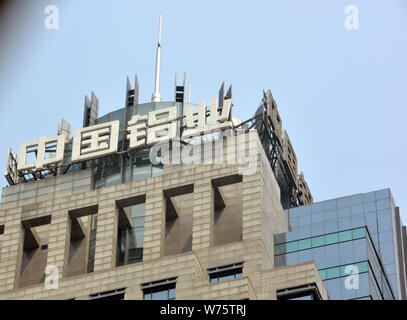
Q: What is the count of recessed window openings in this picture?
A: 5